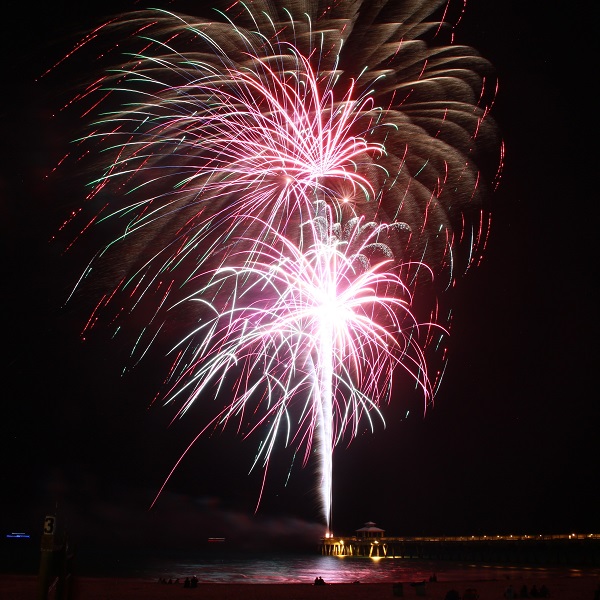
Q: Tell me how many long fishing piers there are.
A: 1